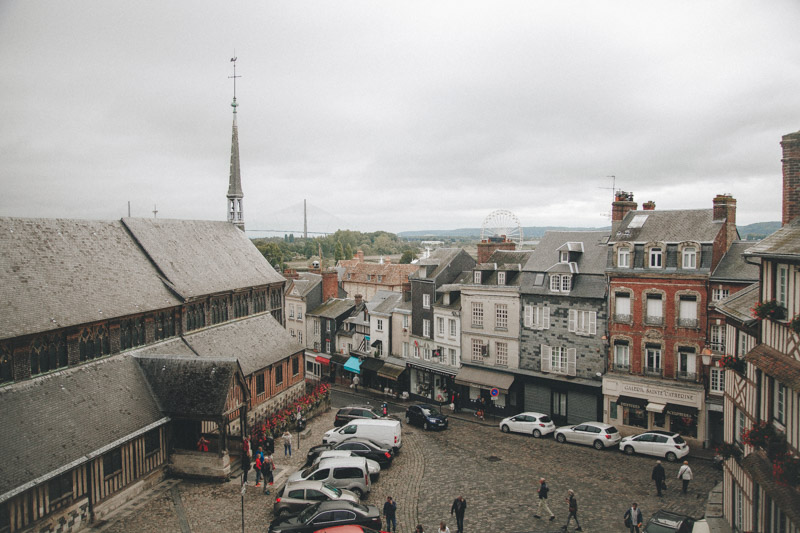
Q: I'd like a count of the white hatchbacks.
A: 3